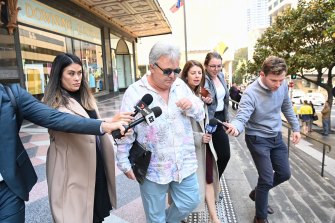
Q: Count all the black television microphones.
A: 3